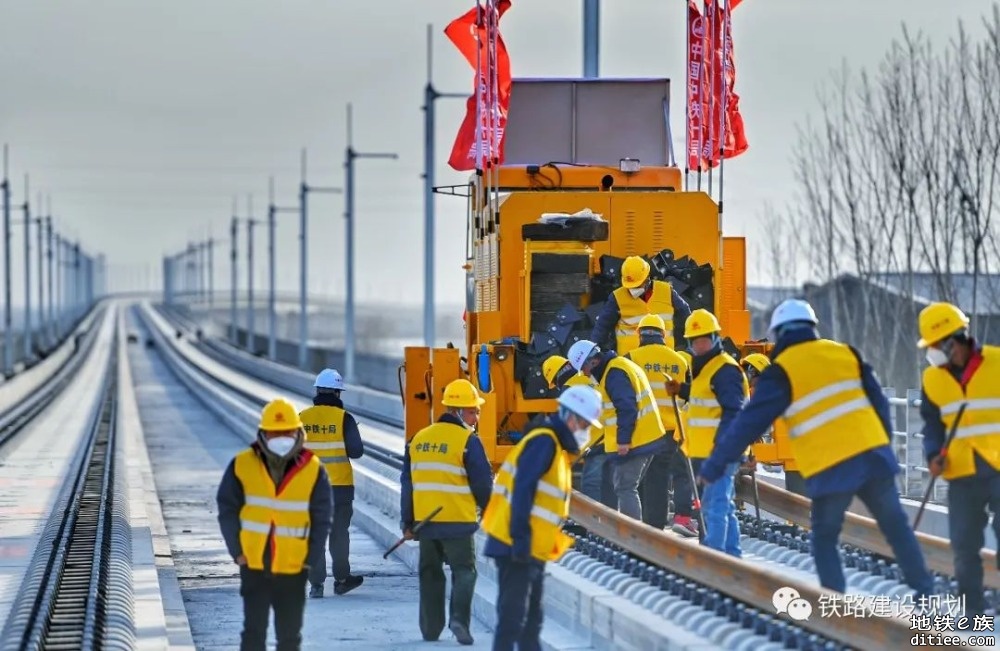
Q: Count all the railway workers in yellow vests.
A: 12